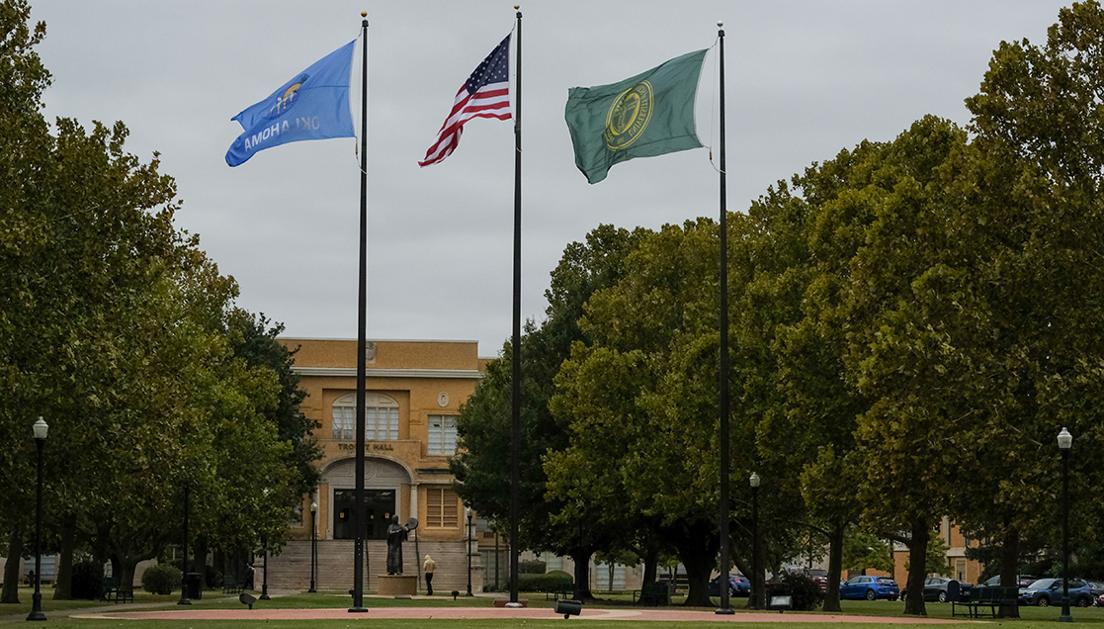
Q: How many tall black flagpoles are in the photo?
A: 3